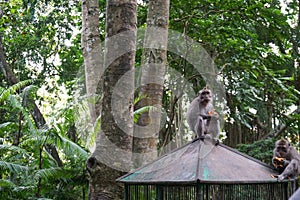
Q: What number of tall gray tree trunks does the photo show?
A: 3